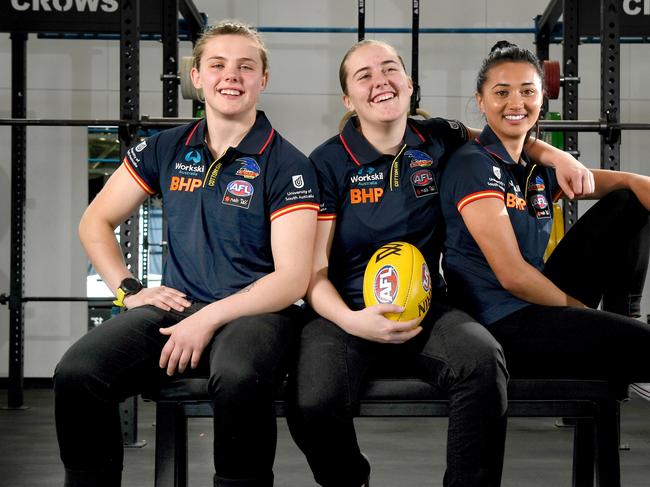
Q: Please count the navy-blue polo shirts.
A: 3